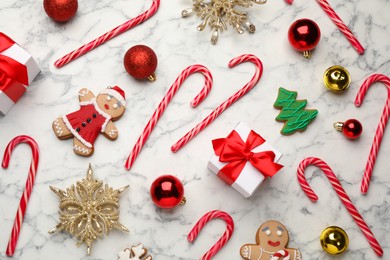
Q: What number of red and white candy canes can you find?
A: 8